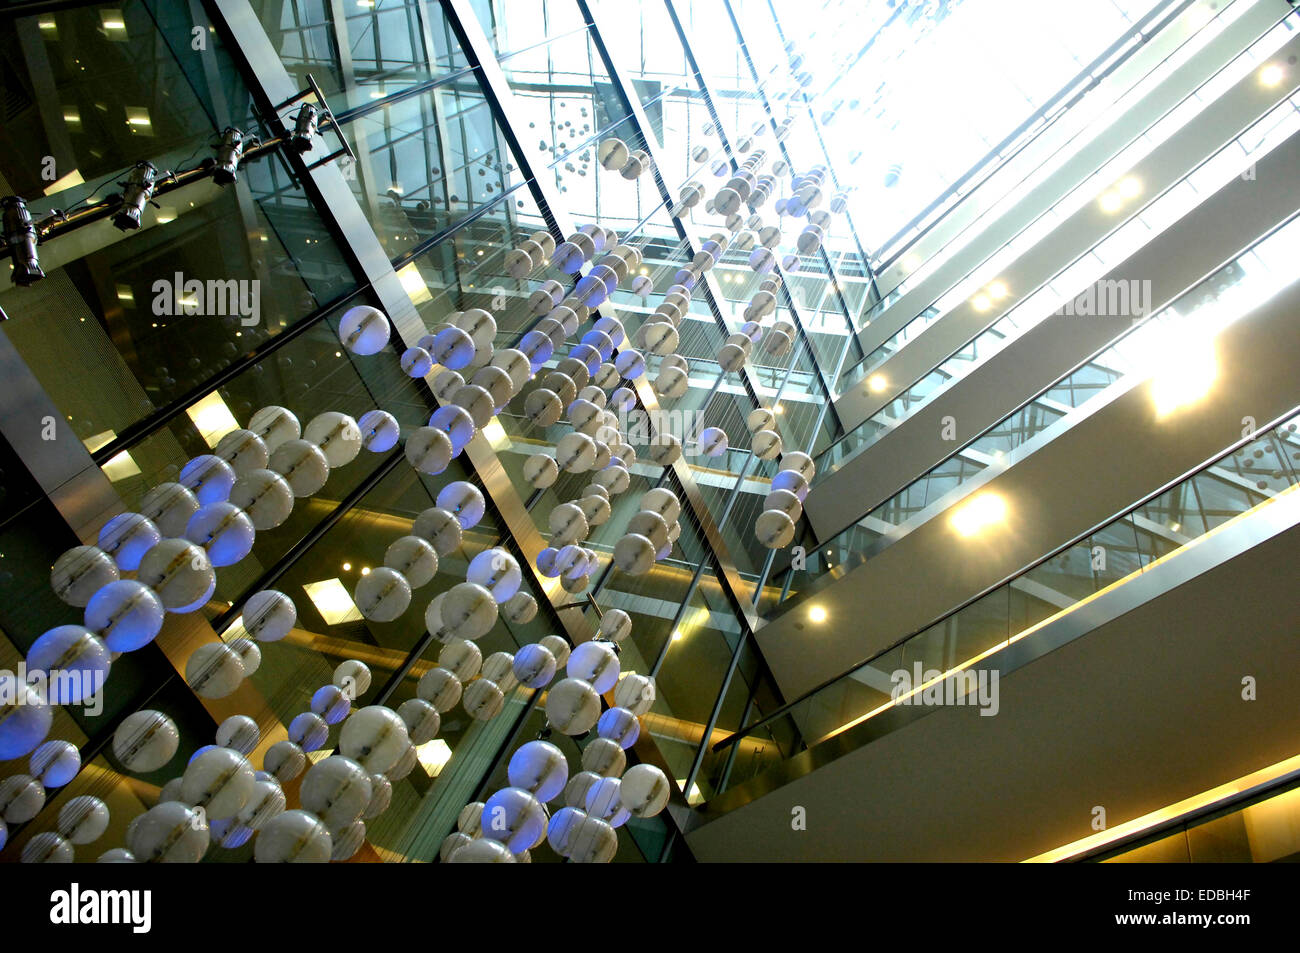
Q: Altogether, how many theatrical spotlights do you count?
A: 4